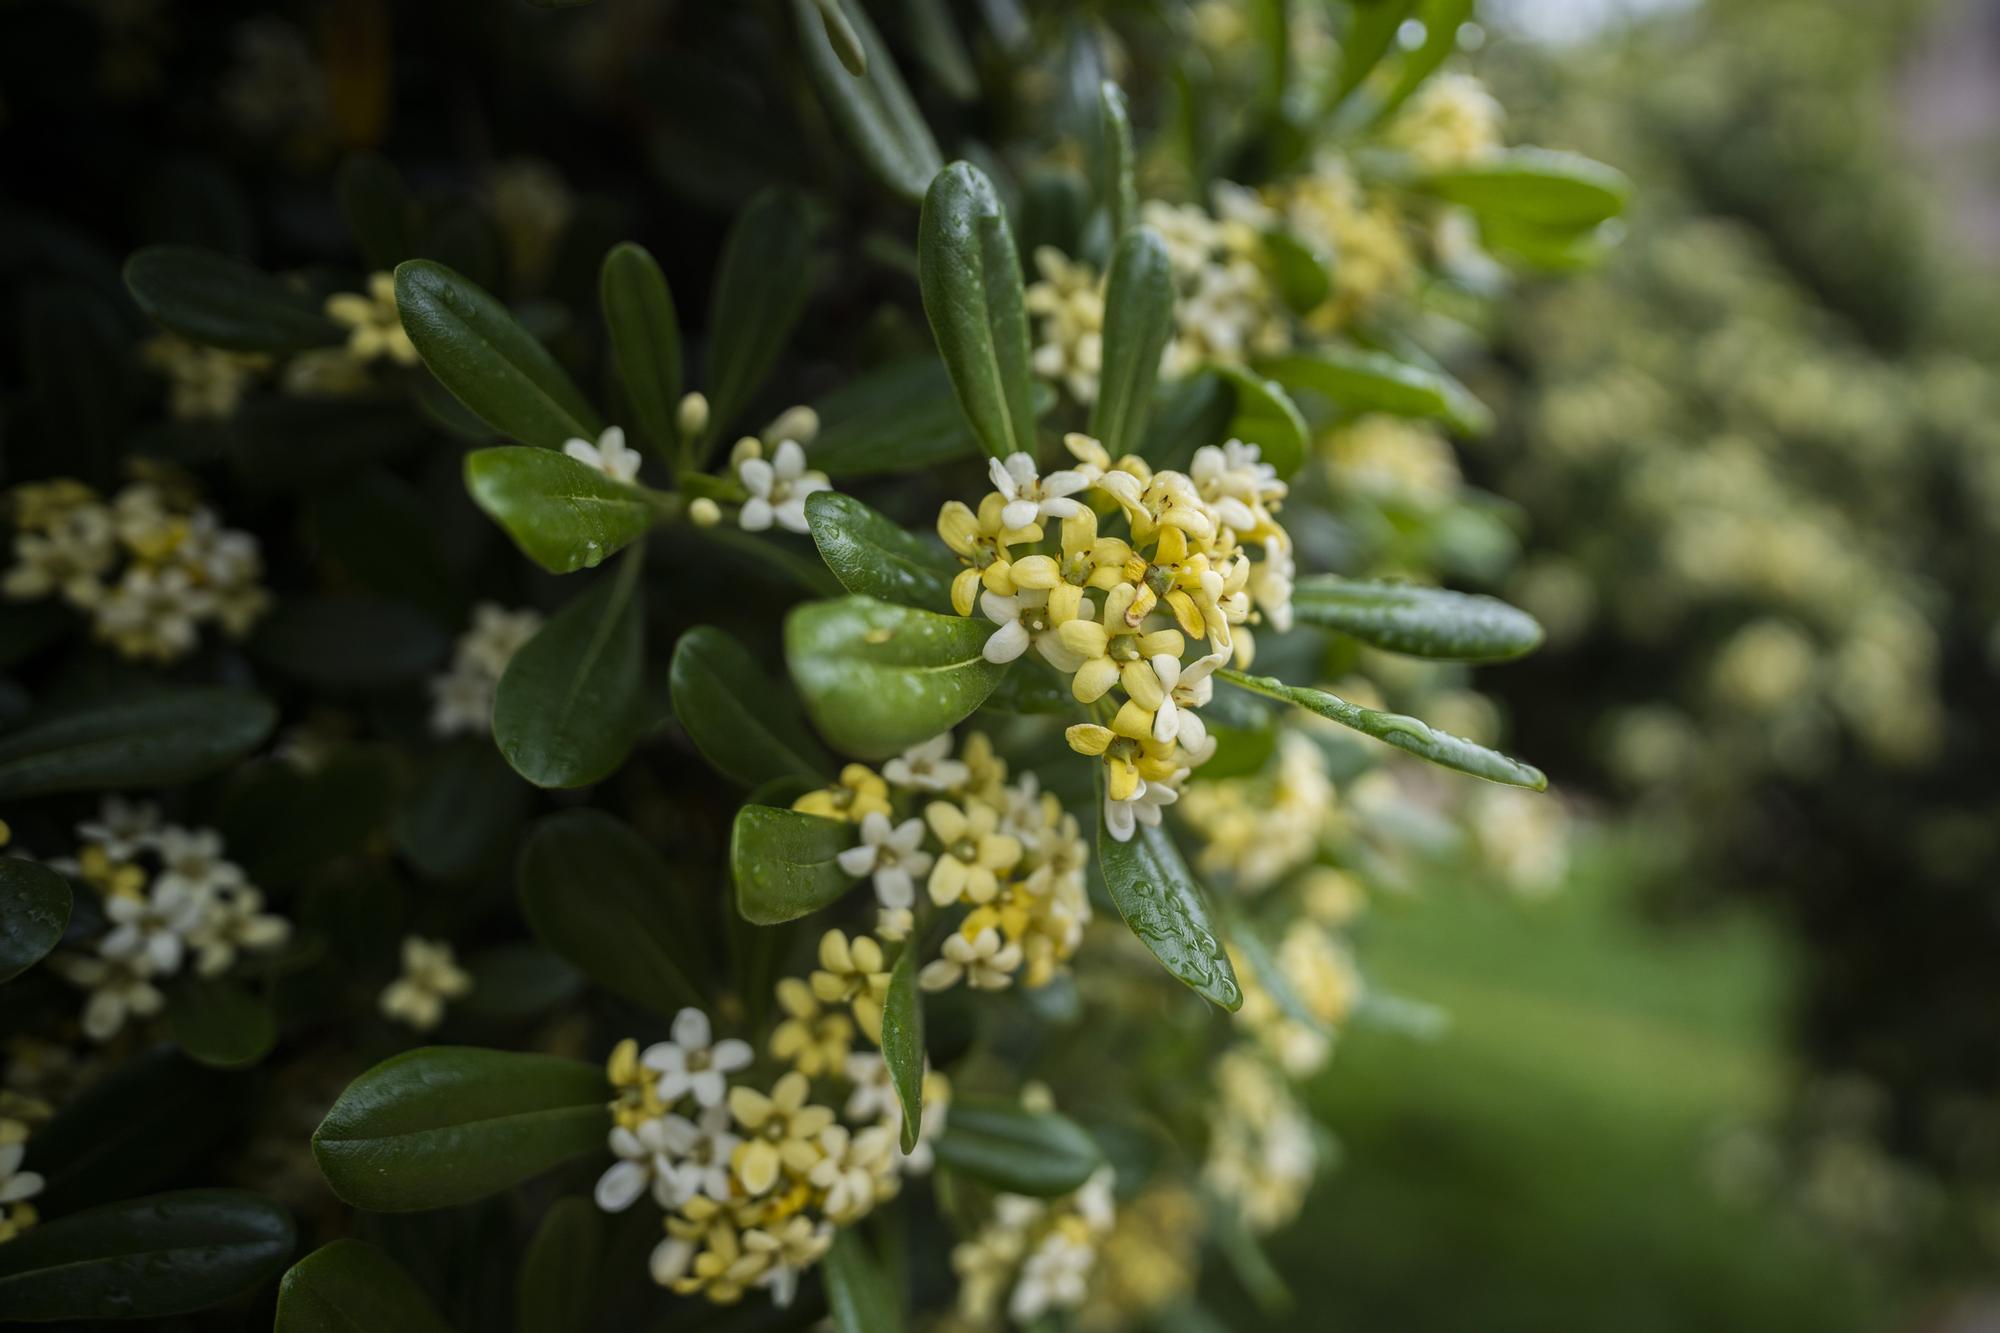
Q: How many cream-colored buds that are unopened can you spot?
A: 4